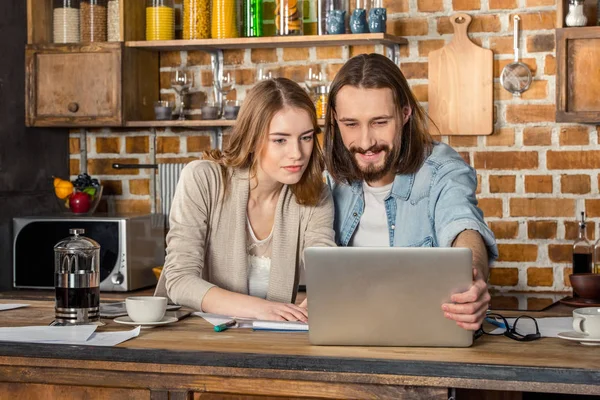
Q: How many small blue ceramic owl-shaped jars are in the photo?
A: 3